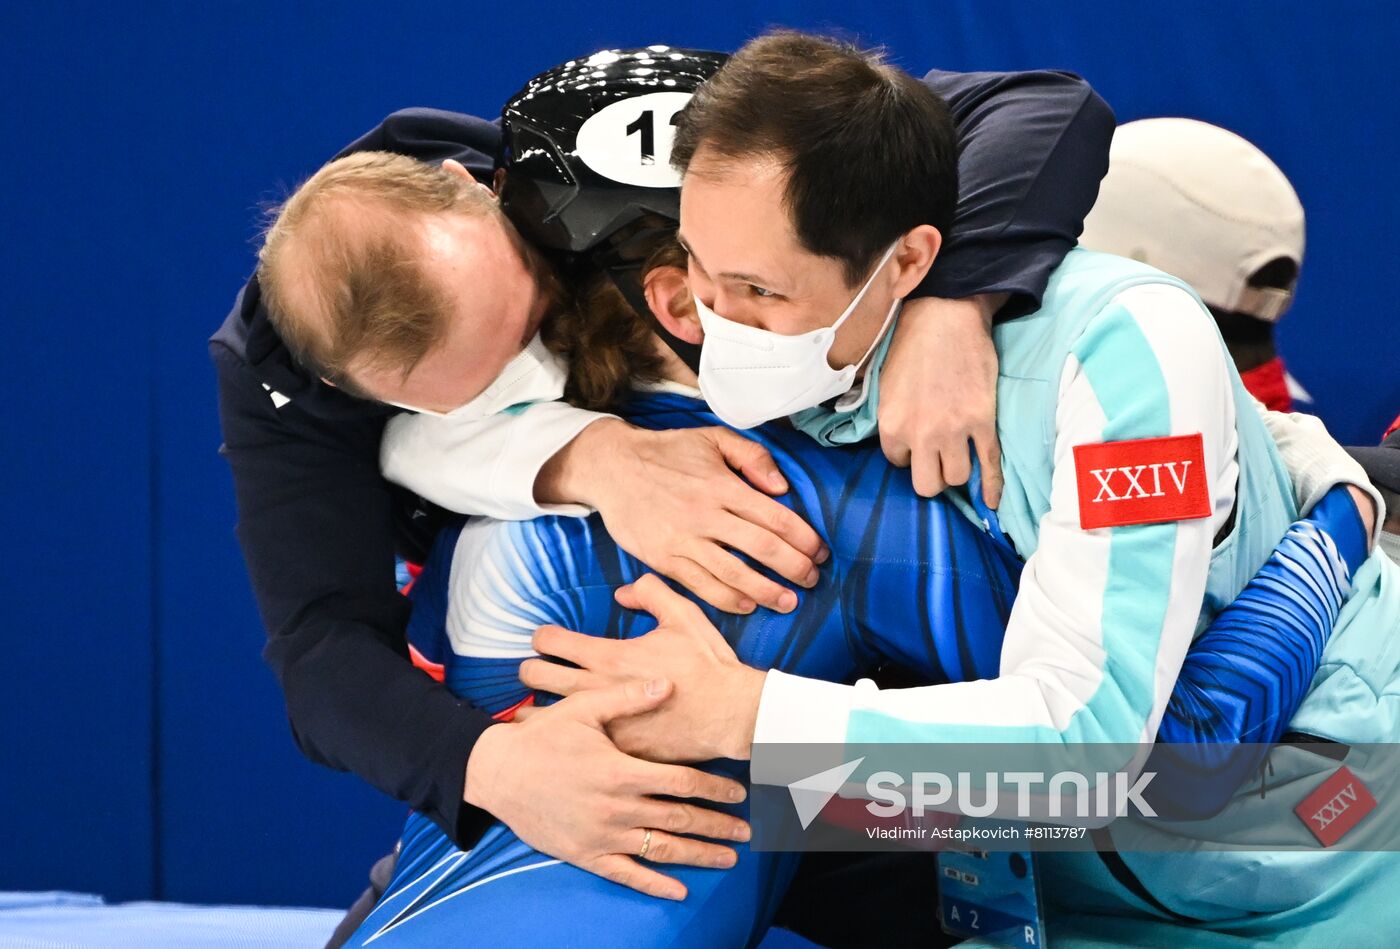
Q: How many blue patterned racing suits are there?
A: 1